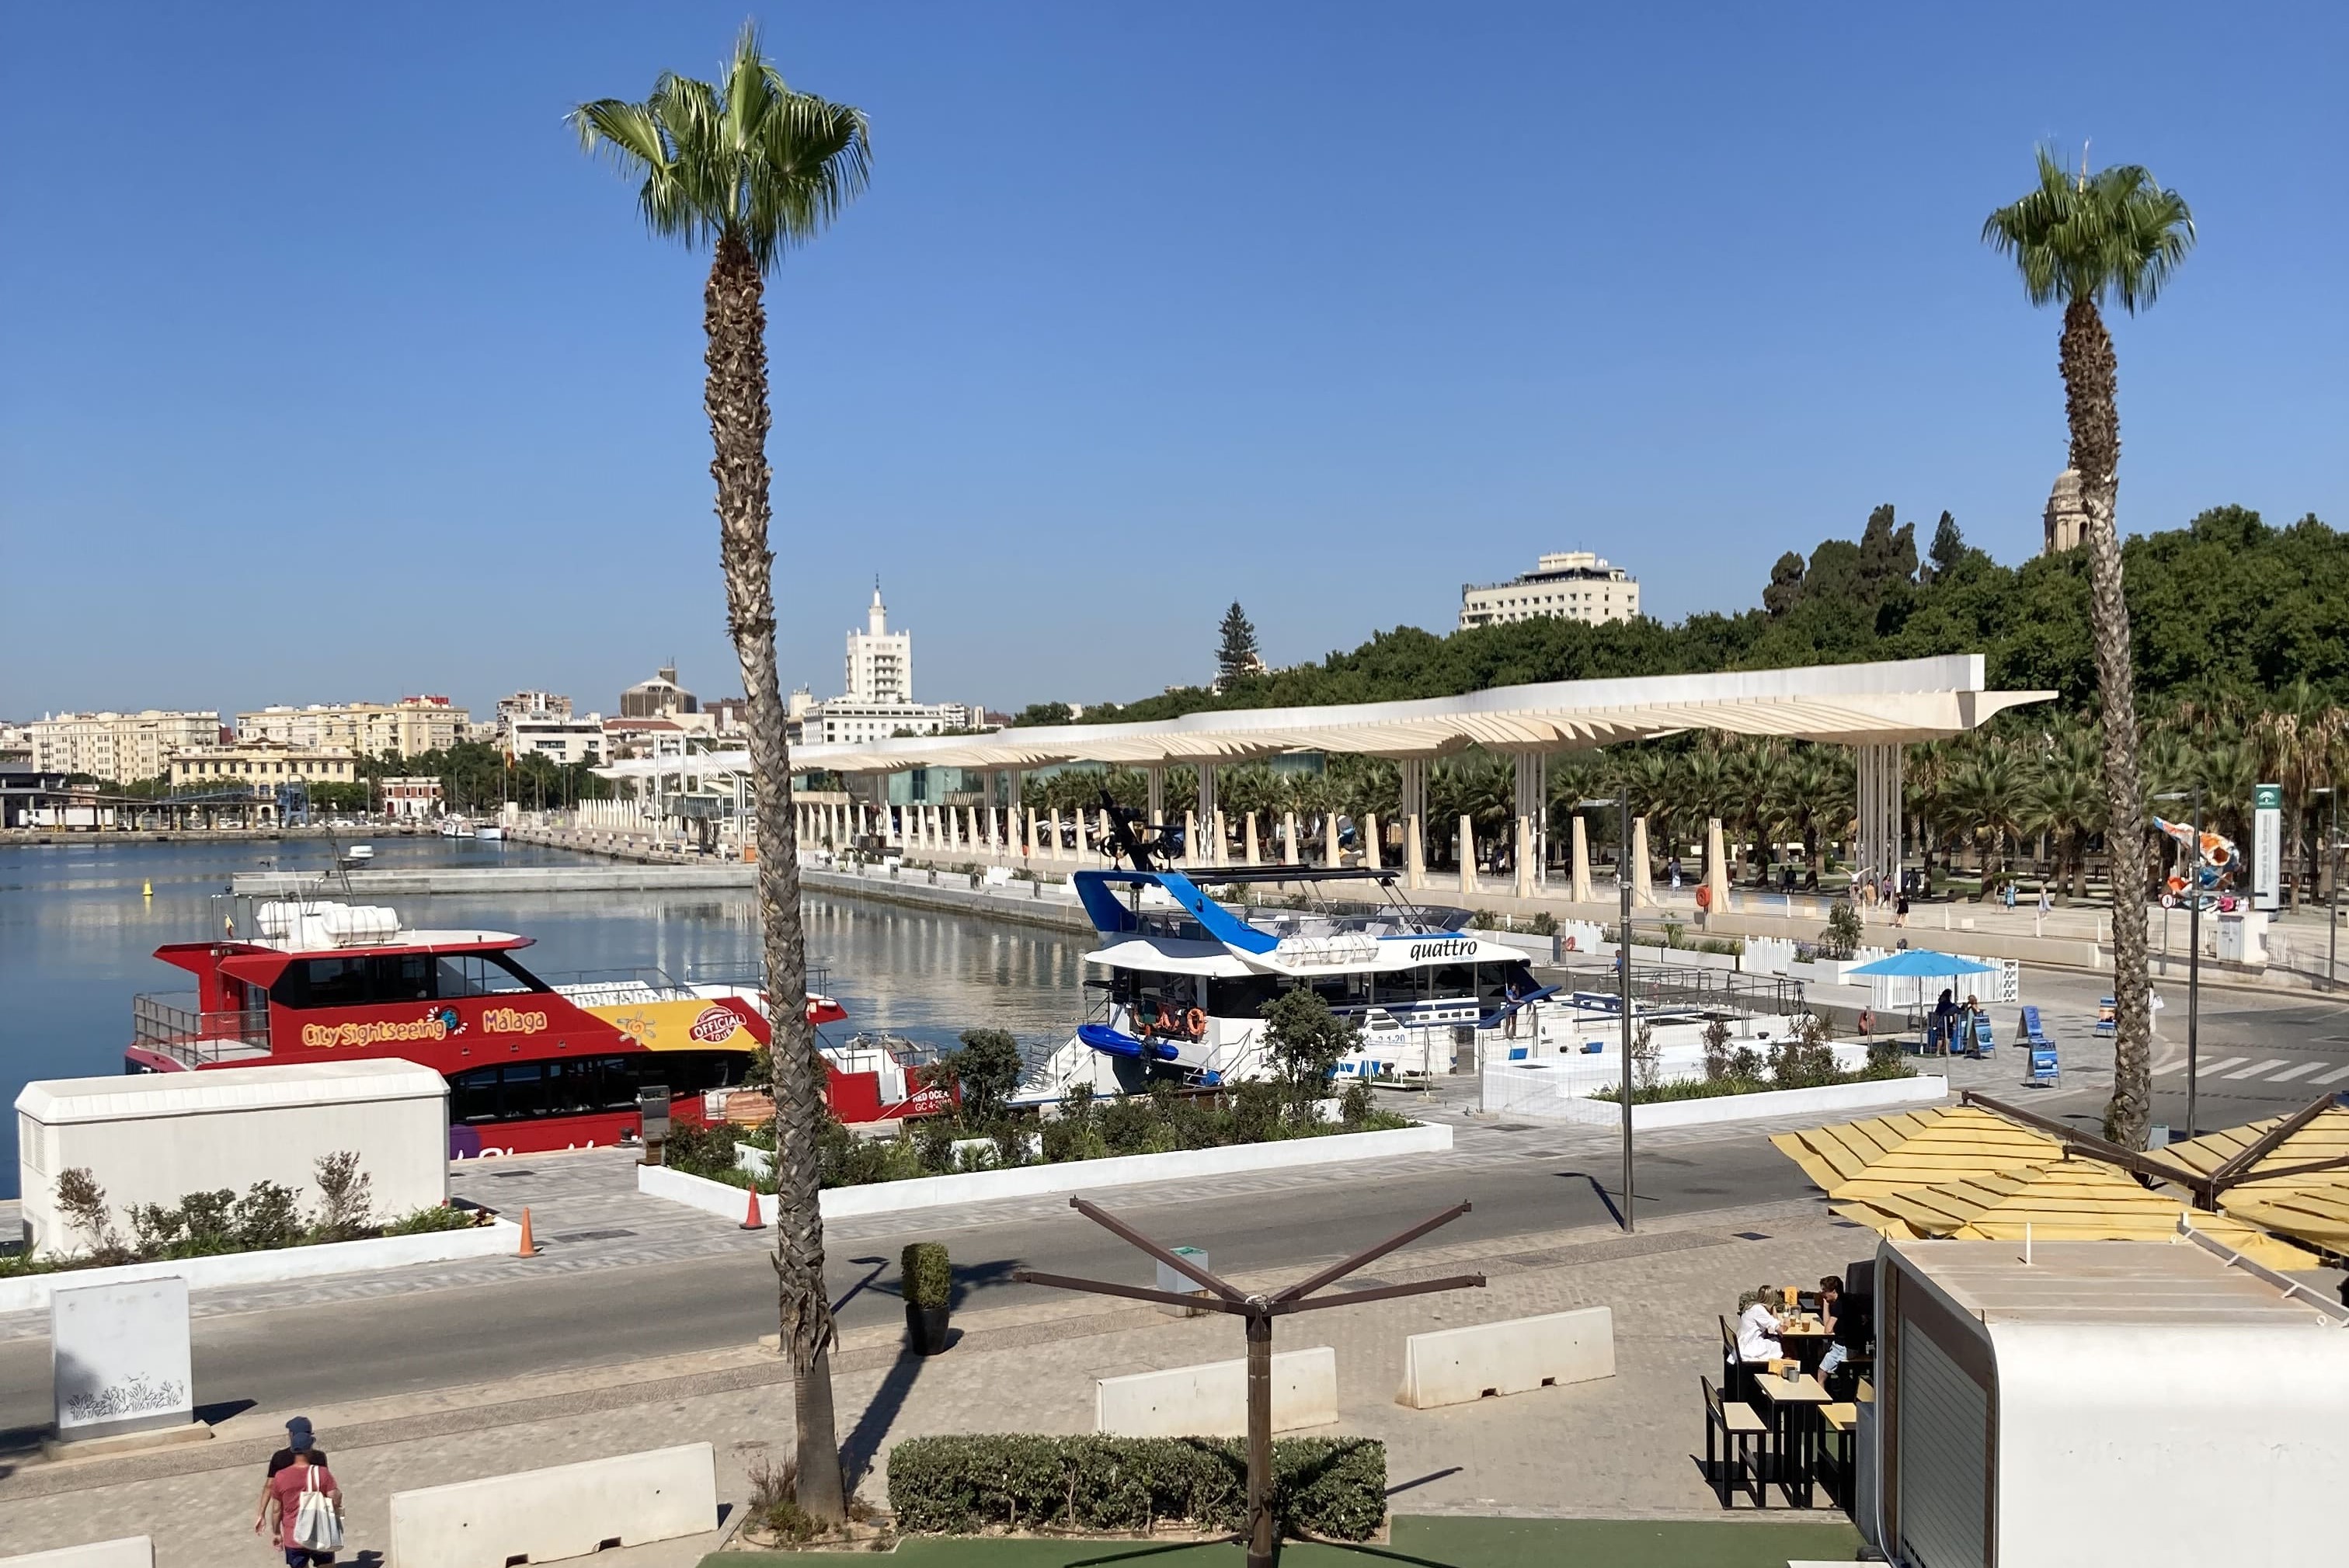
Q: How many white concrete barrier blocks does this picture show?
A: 4